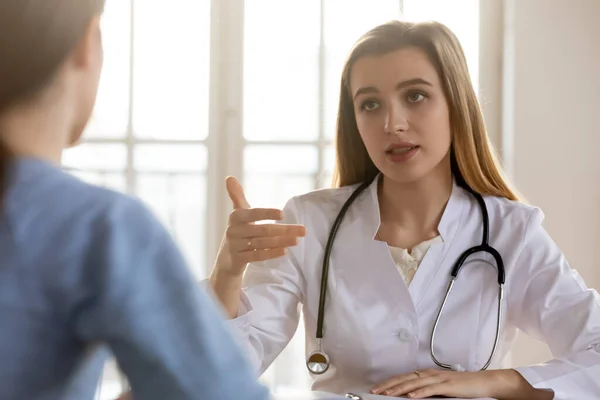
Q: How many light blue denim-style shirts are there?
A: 1